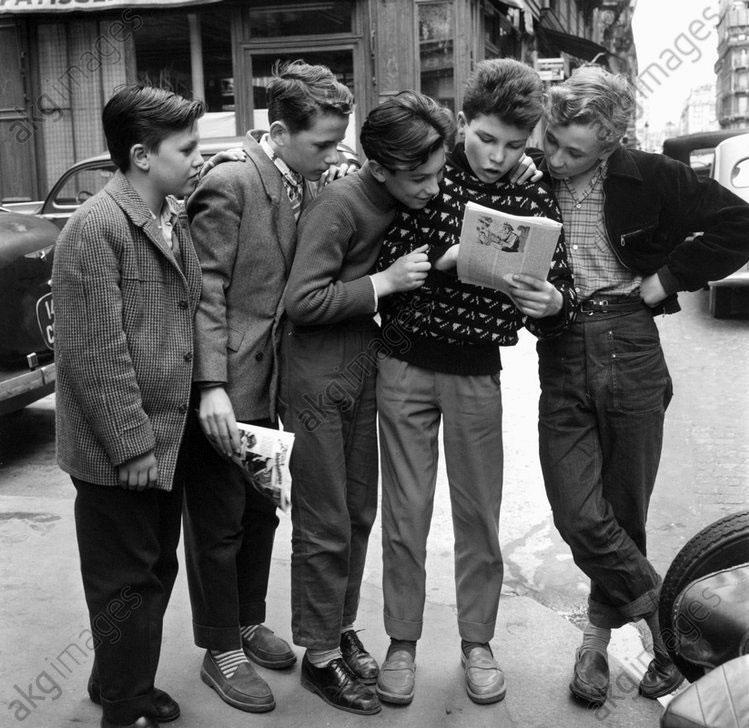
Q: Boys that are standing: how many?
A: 5